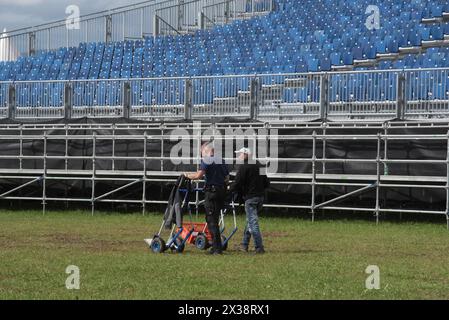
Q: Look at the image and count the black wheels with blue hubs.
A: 2